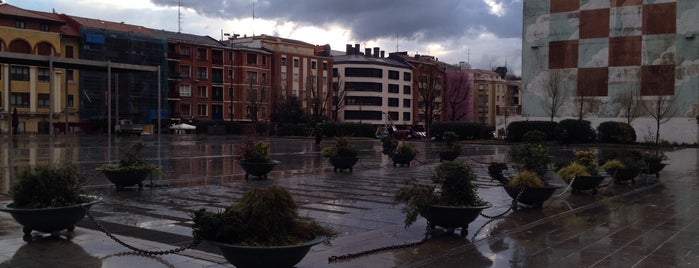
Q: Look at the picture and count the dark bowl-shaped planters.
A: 12